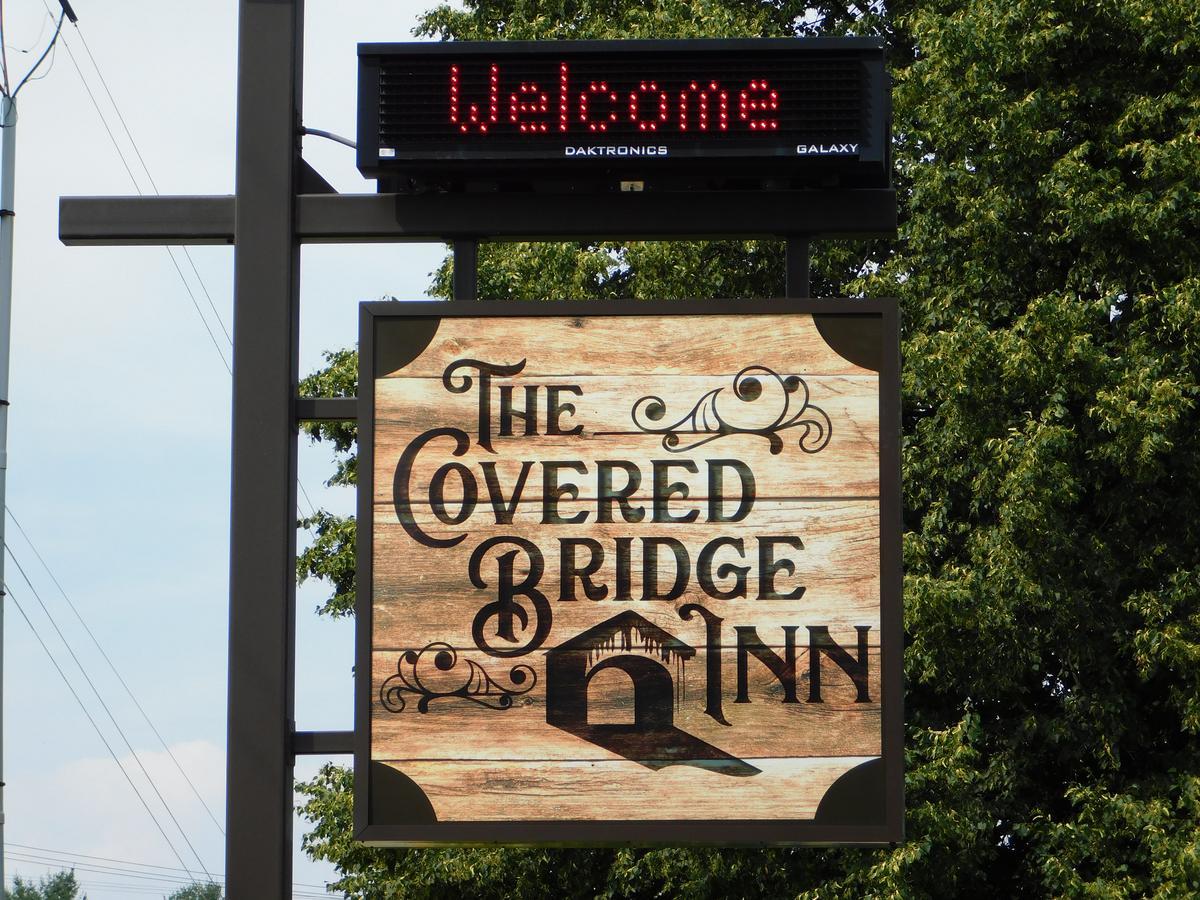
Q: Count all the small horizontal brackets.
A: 2